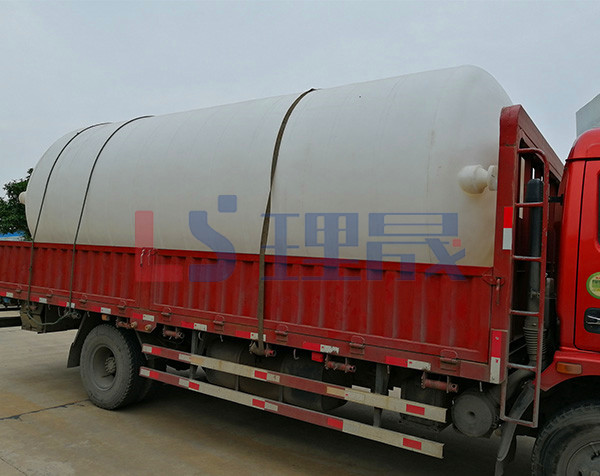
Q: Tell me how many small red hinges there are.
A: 9